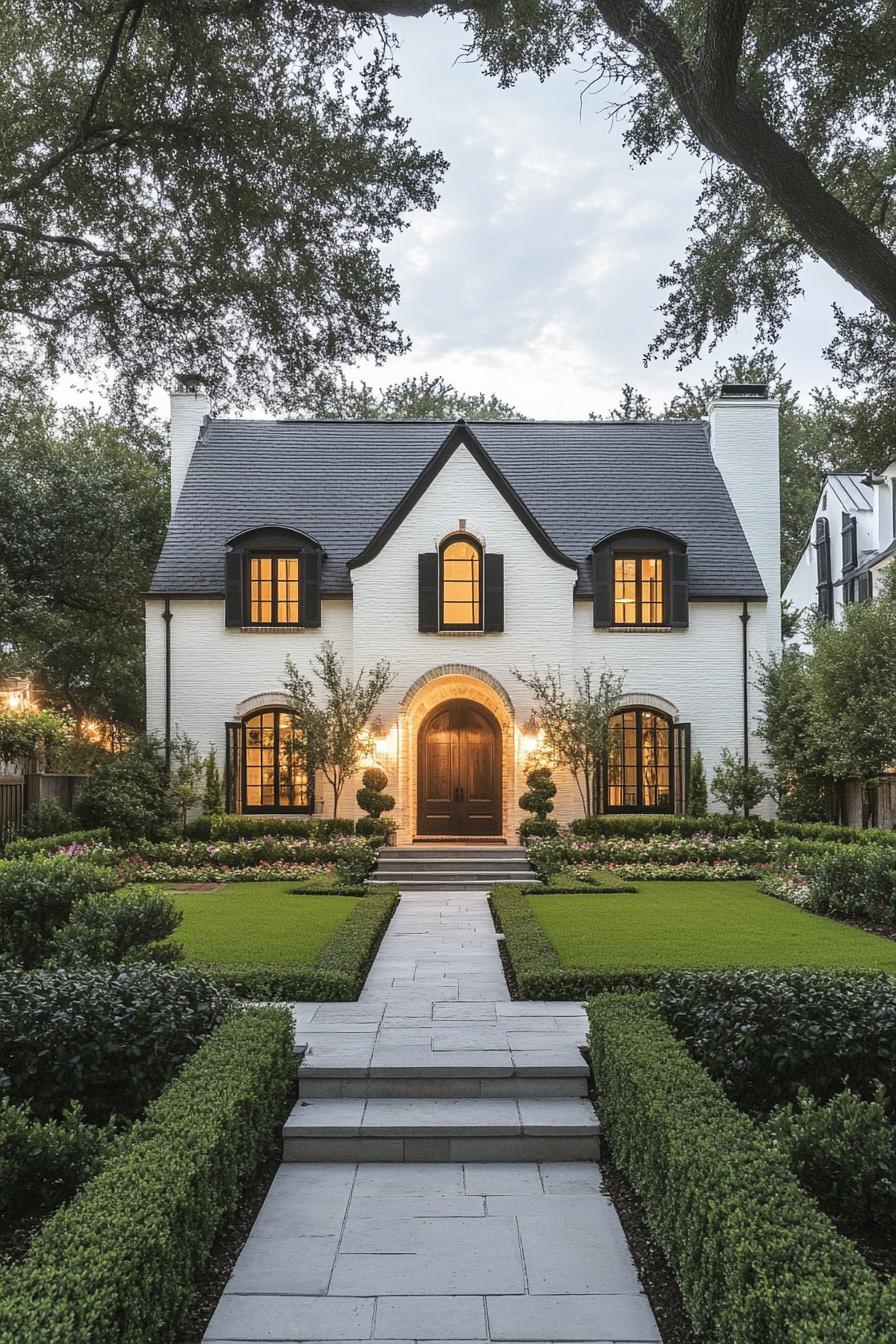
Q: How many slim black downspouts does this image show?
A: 2